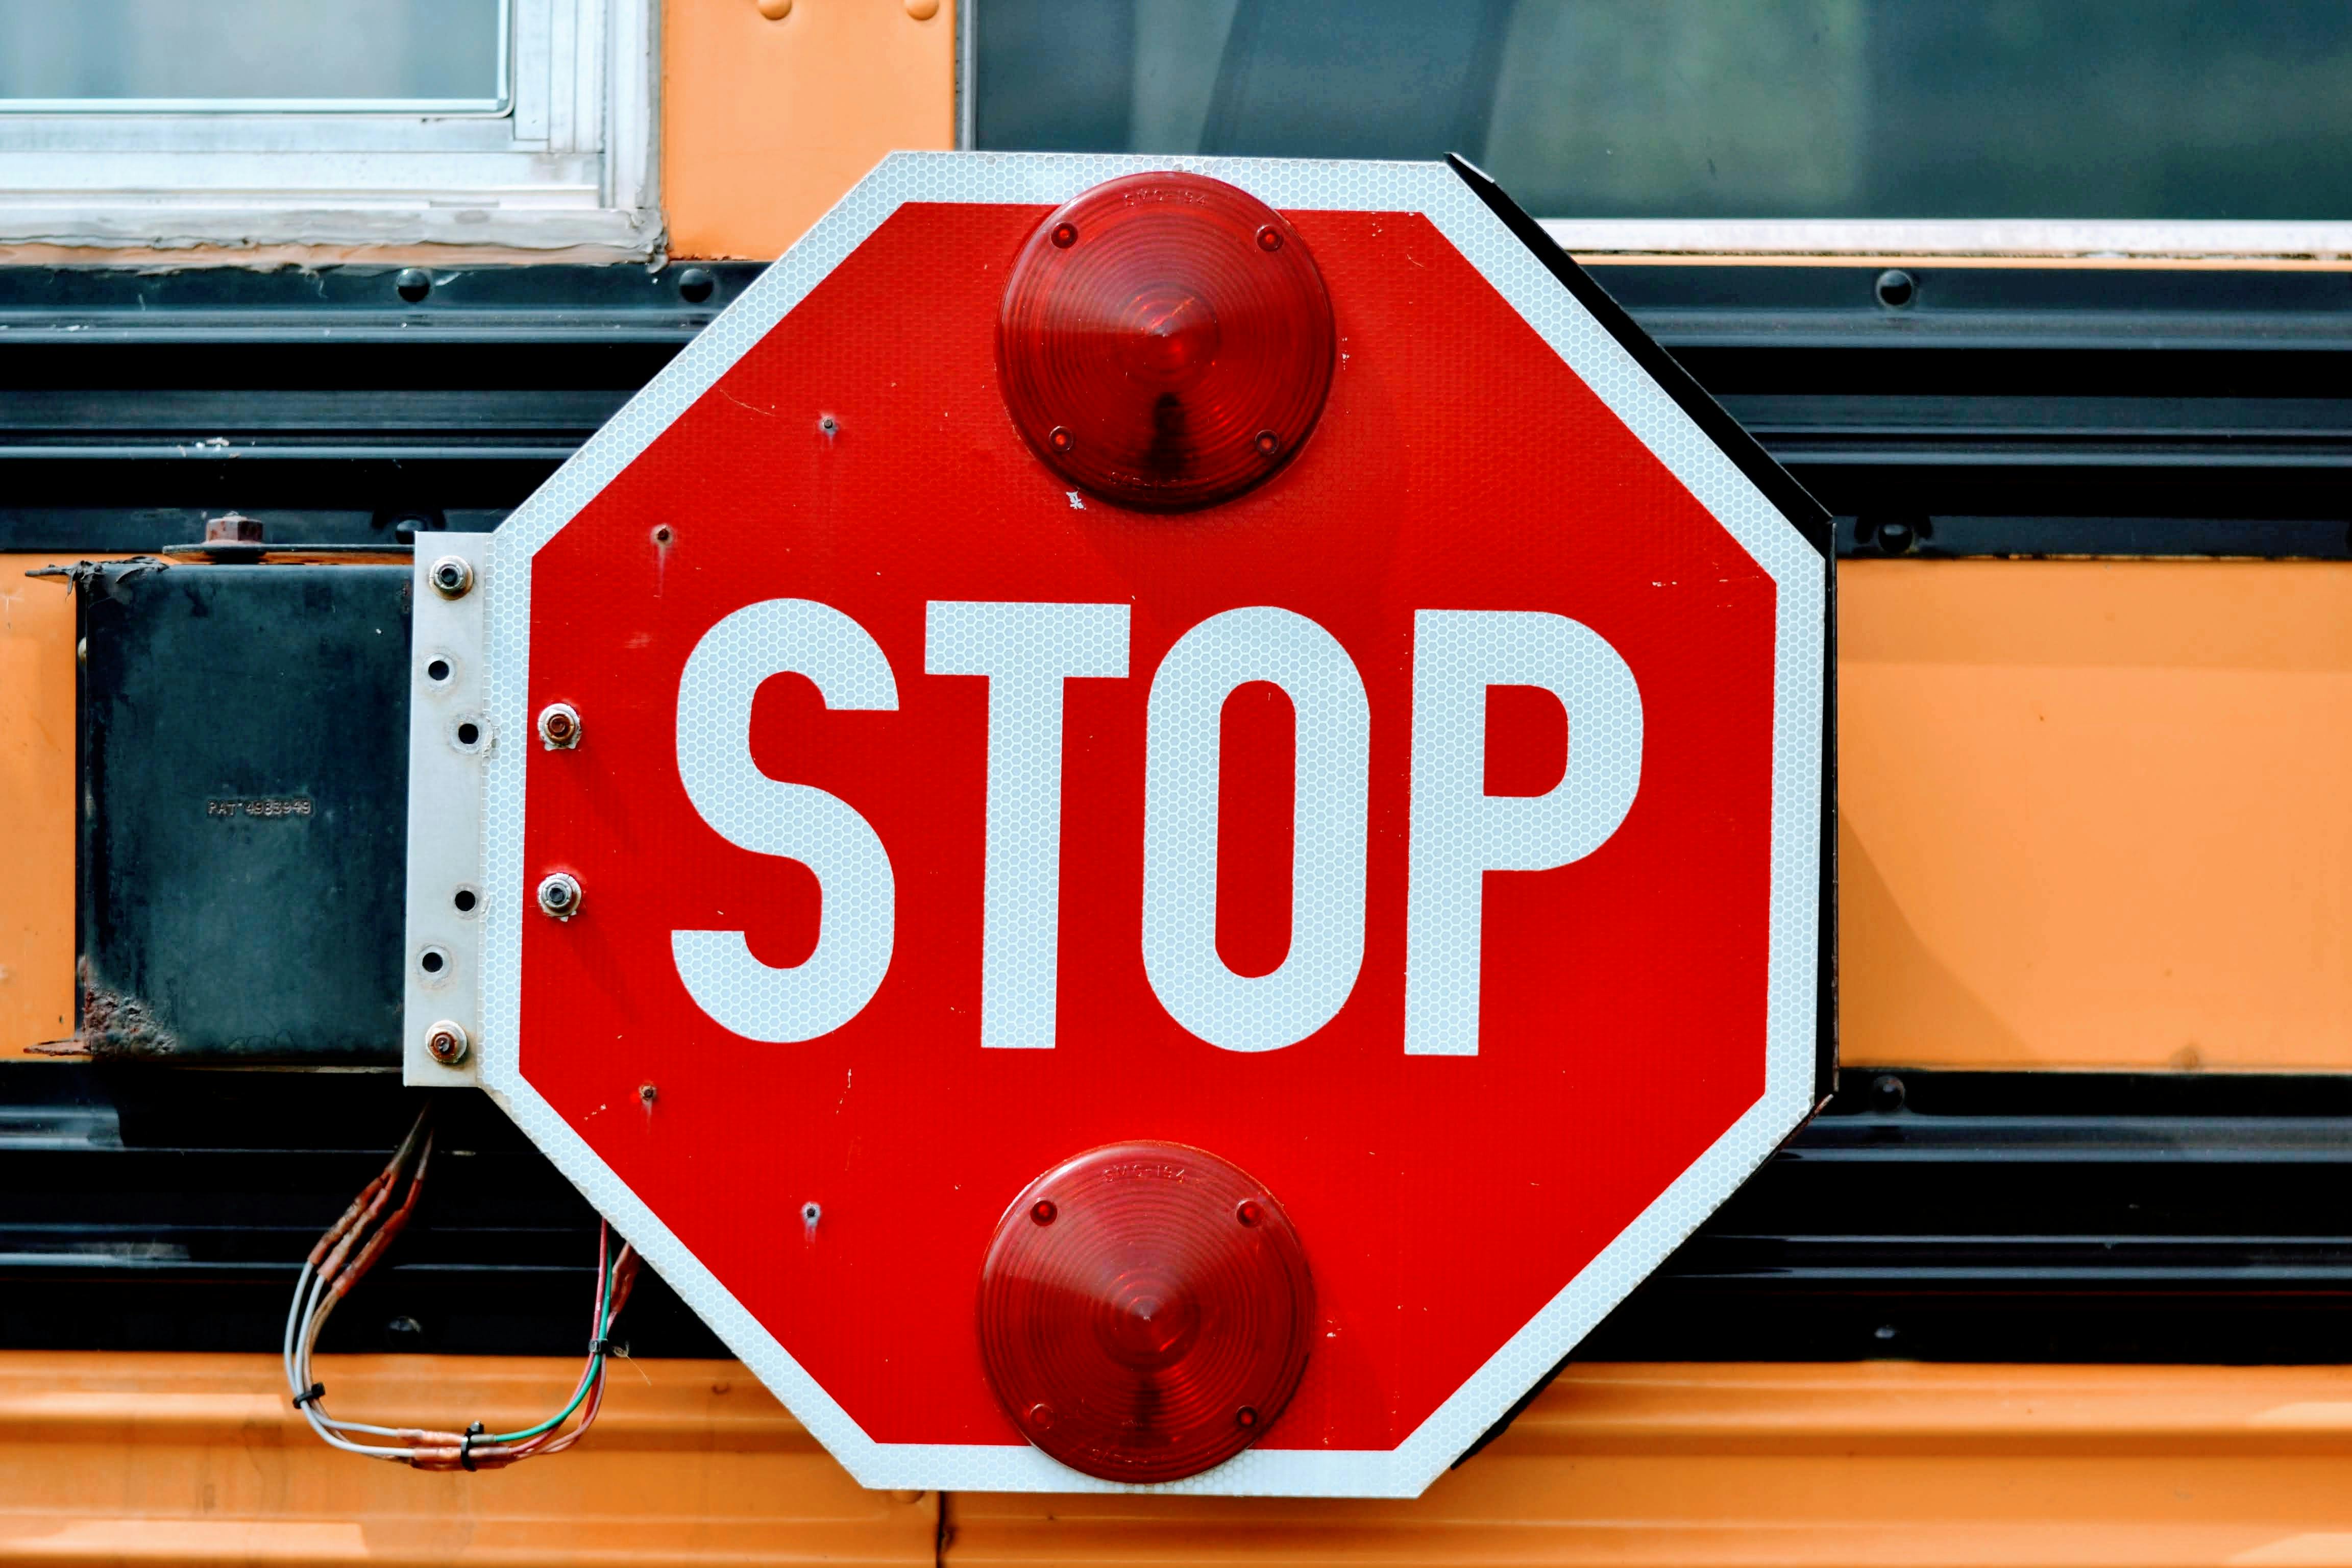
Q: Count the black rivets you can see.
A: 8